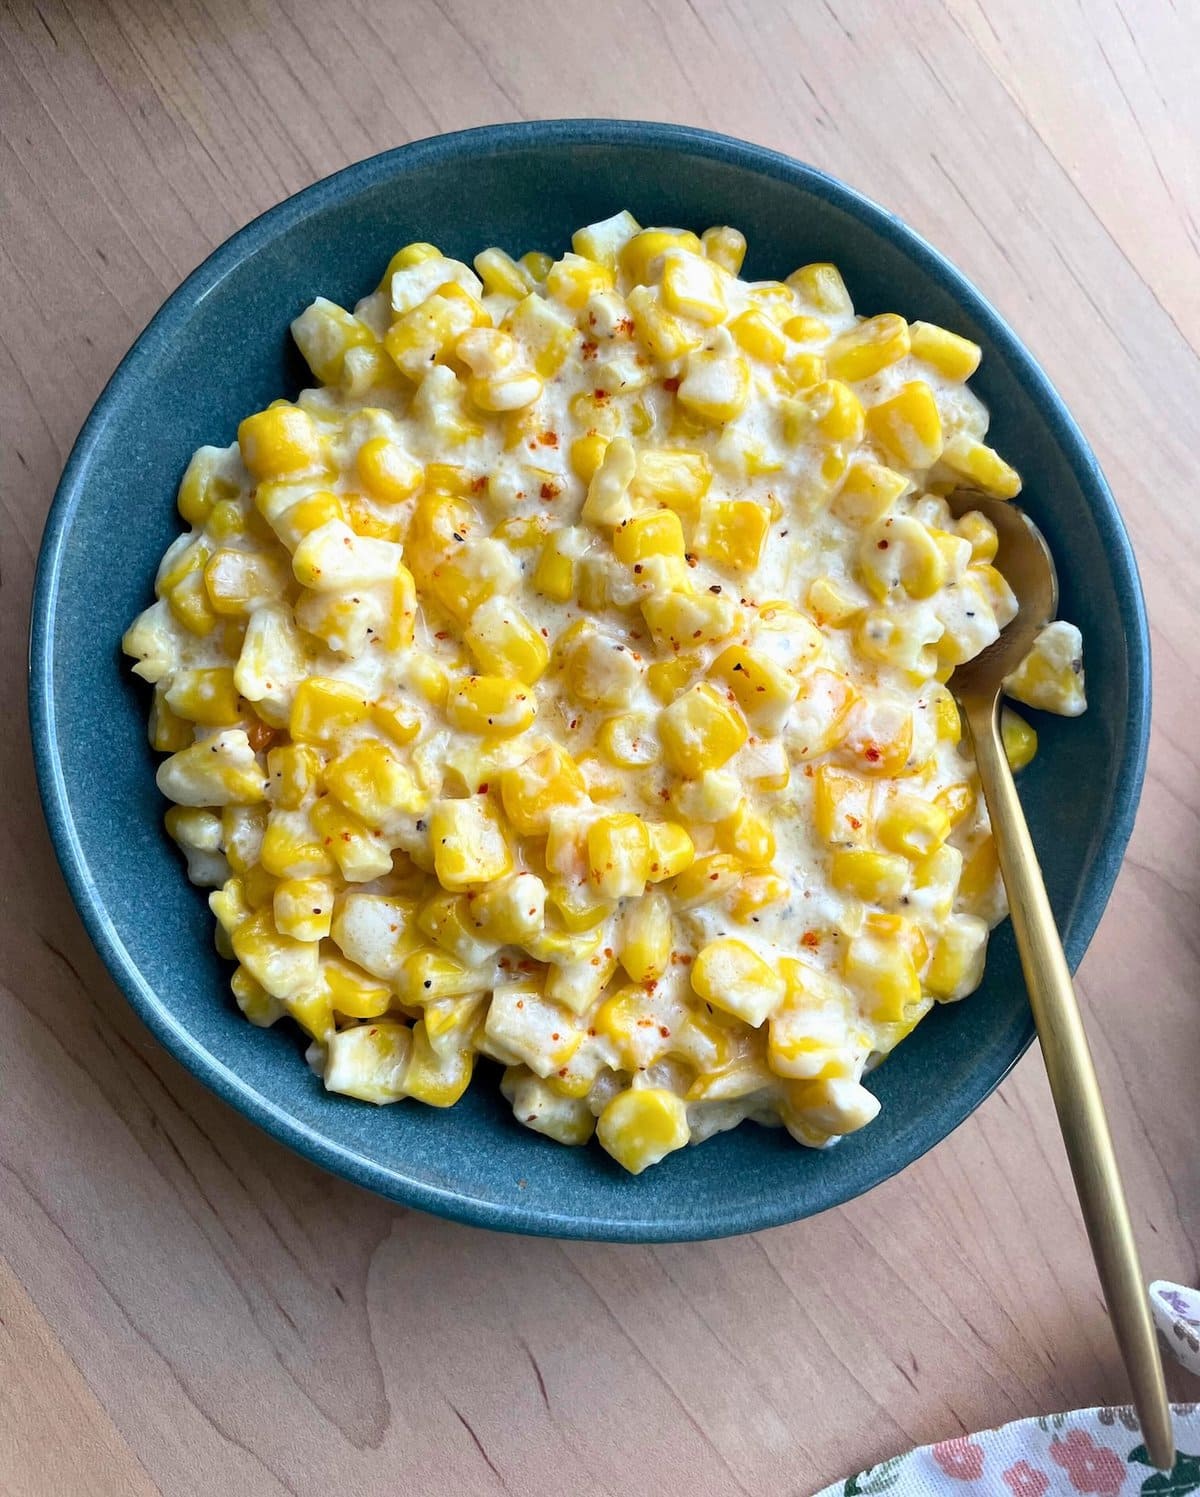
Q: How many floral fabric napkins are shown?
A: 1